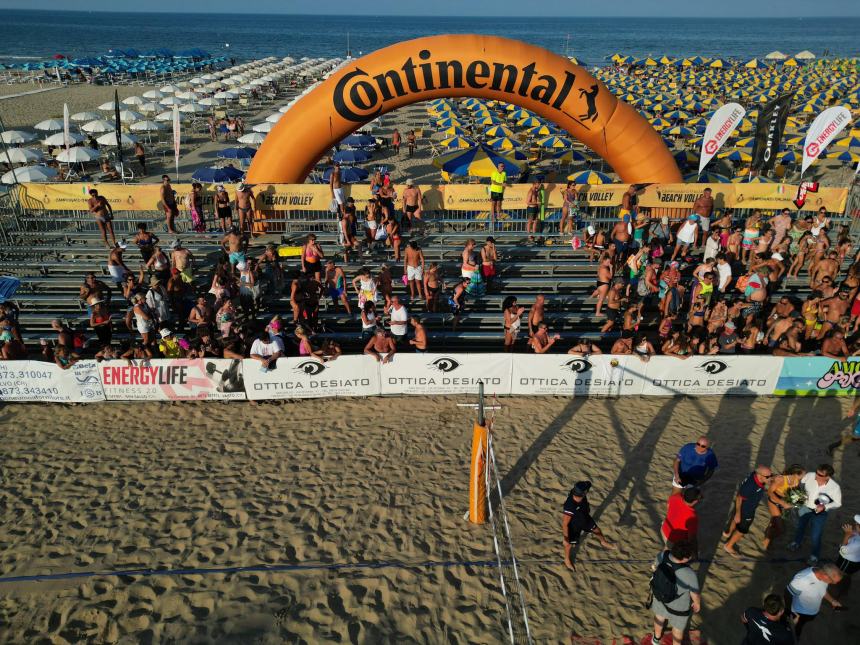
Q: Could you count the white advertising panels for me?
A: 6